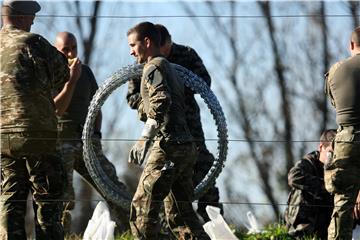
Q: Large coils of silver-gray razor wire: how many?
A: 1